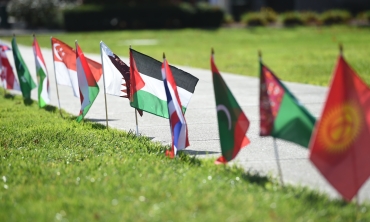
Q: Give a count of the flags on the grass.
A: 11